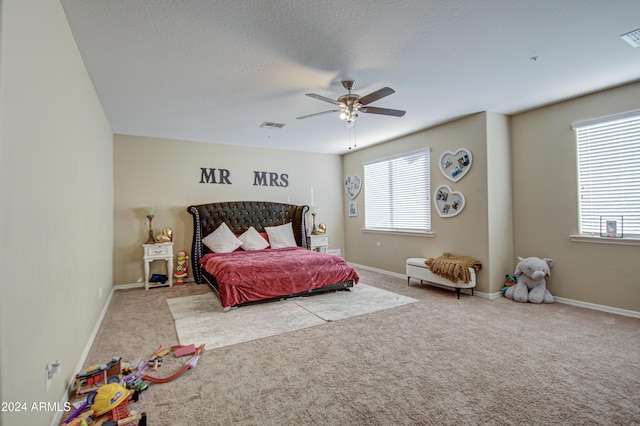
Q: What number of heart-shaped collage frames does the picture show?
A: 3